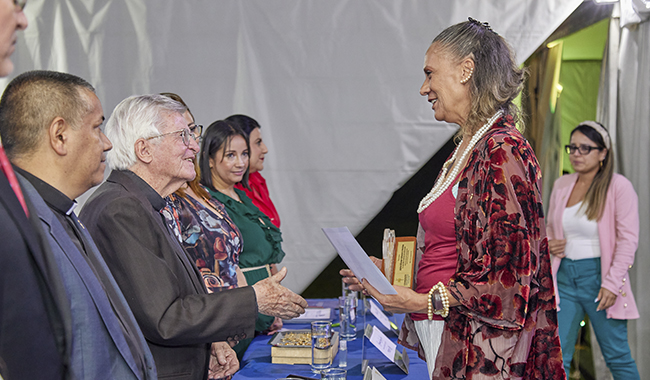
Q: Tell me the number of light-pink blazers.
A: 1